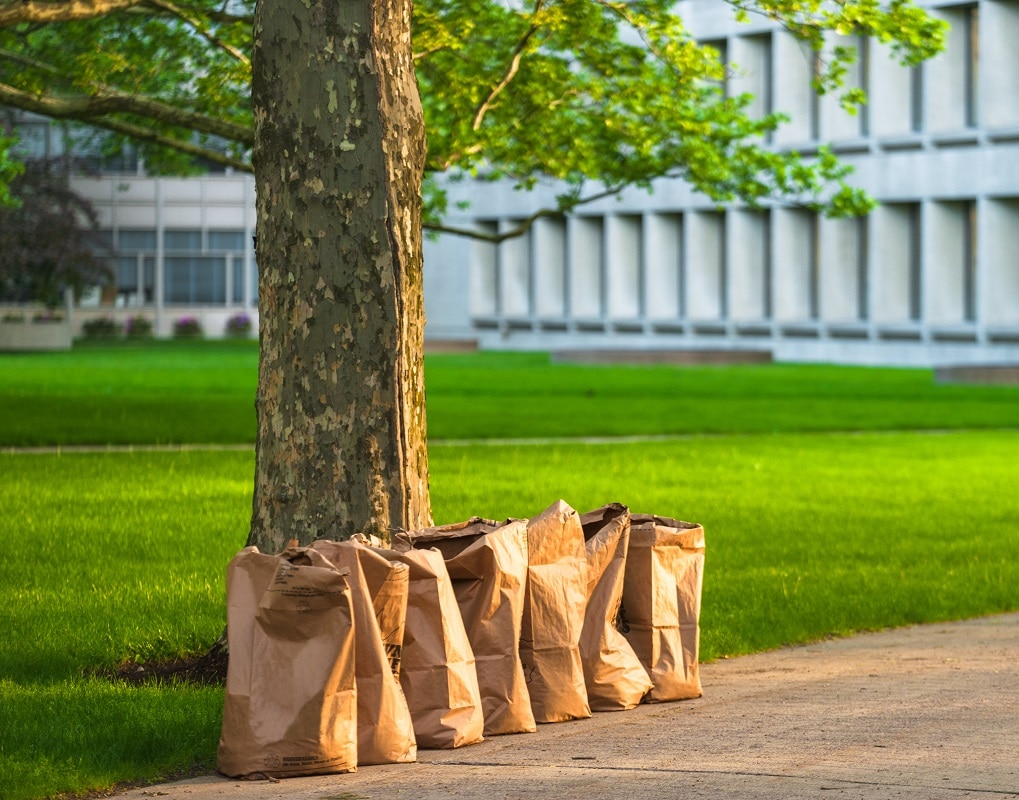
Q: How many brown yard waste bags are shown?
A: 7